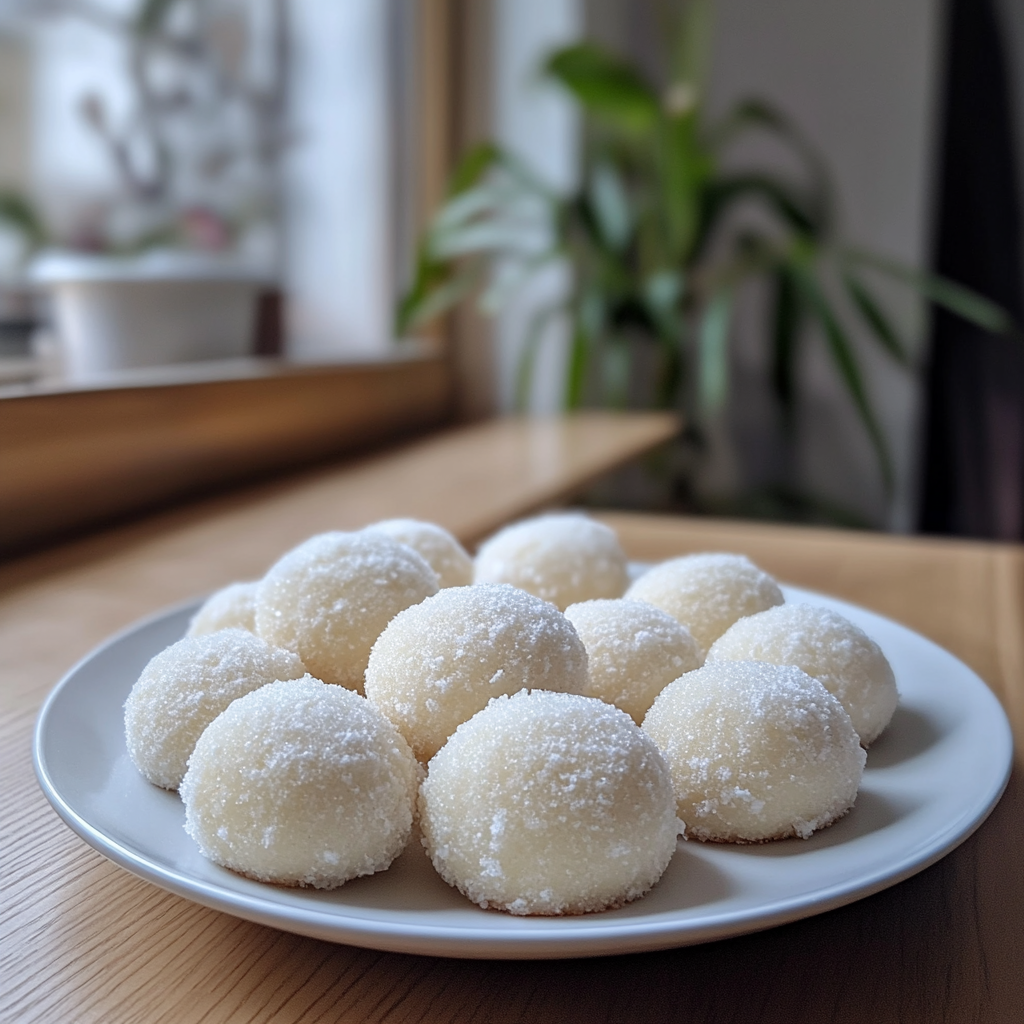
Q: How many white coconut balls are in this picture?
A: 12